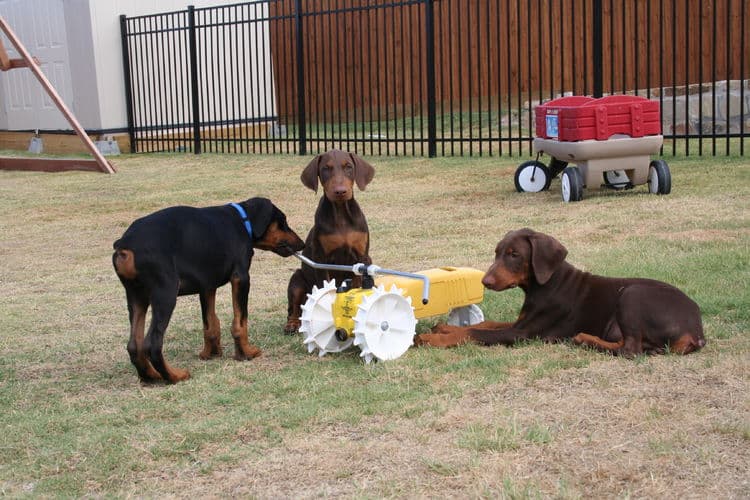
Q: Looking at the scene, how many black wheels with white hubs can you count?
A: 4